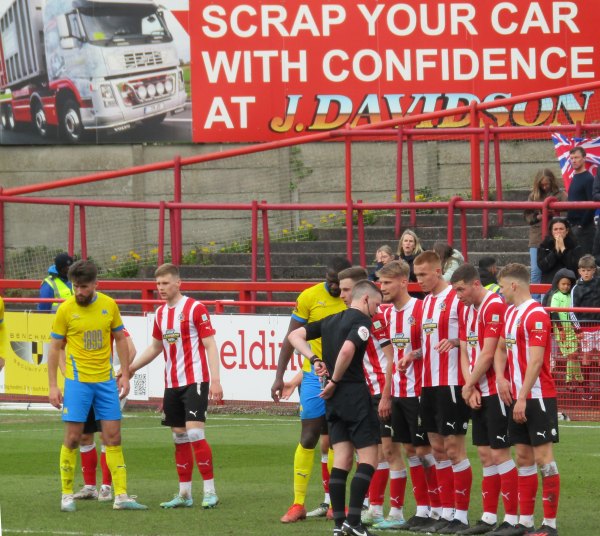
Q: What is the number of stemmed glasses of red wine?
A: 0